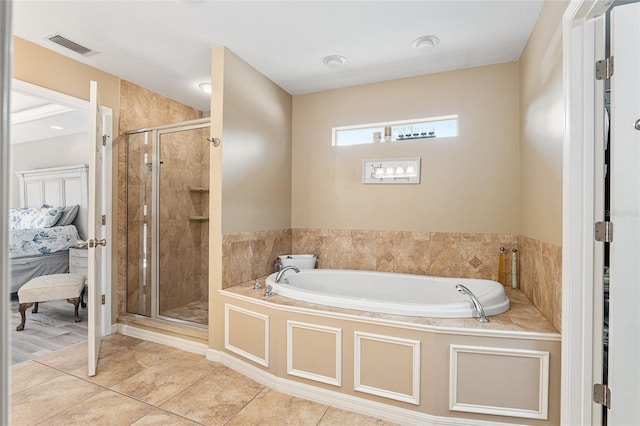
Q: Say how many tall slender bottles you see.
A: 2